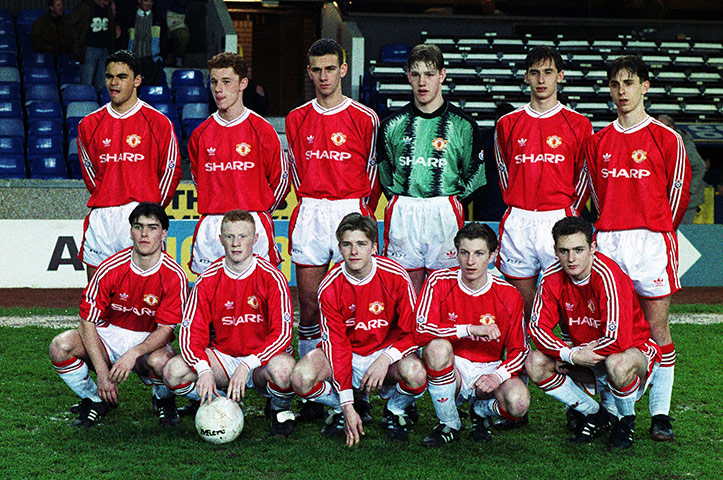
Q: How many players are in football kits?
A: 11